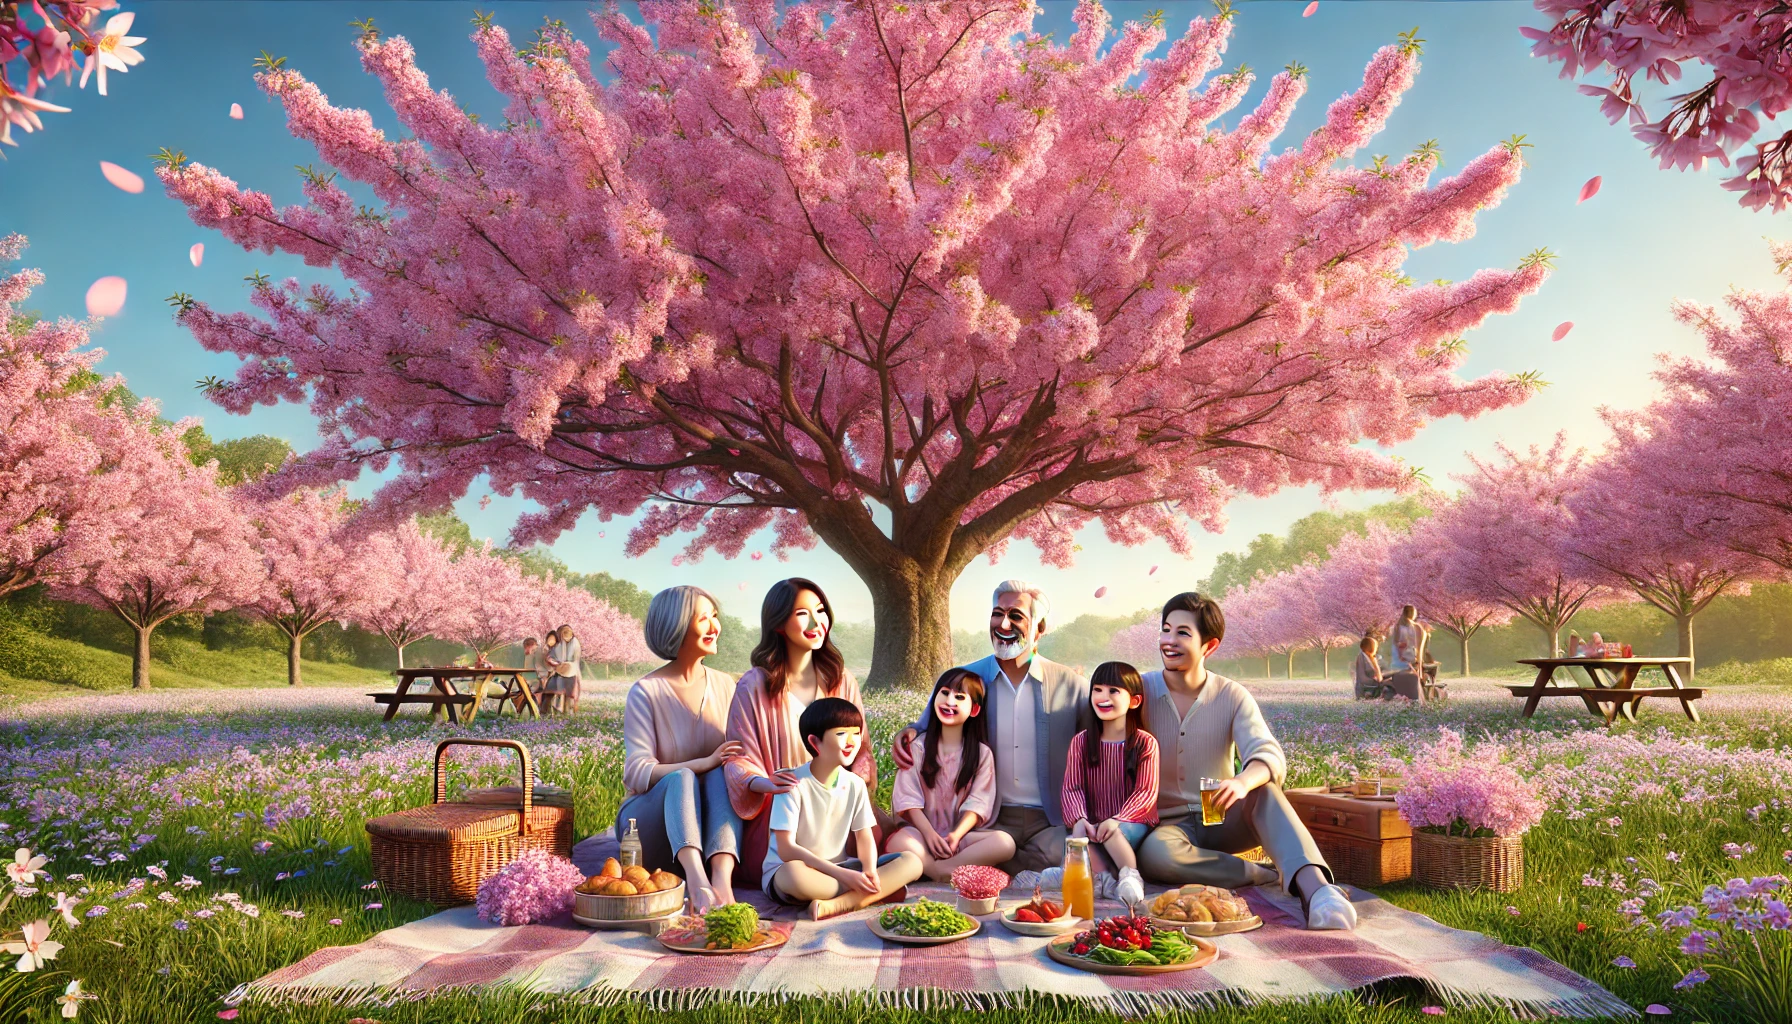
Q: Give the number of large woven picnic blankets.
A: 1